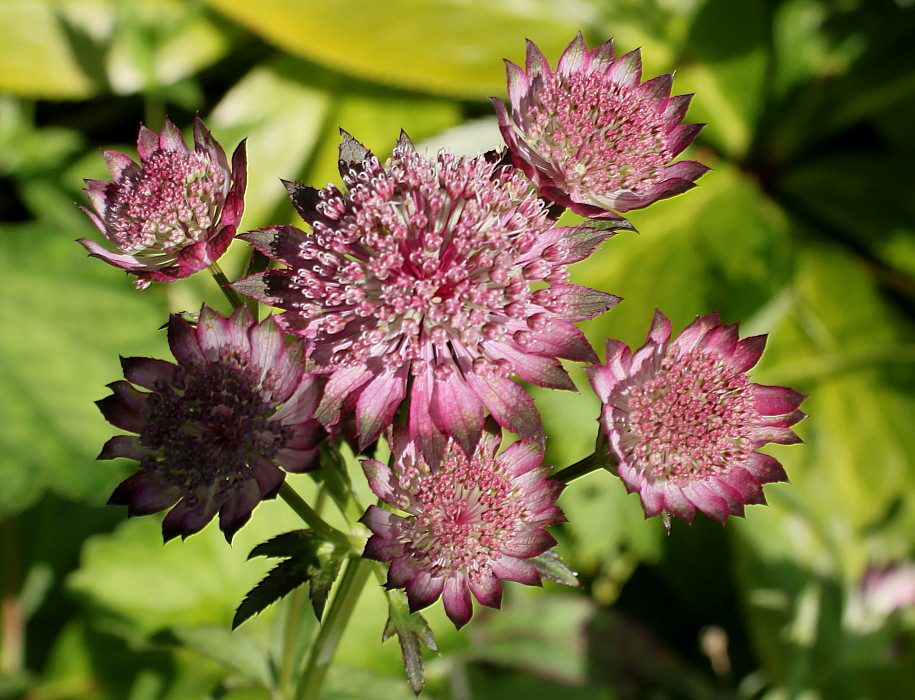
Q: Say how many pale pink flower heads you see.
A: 5